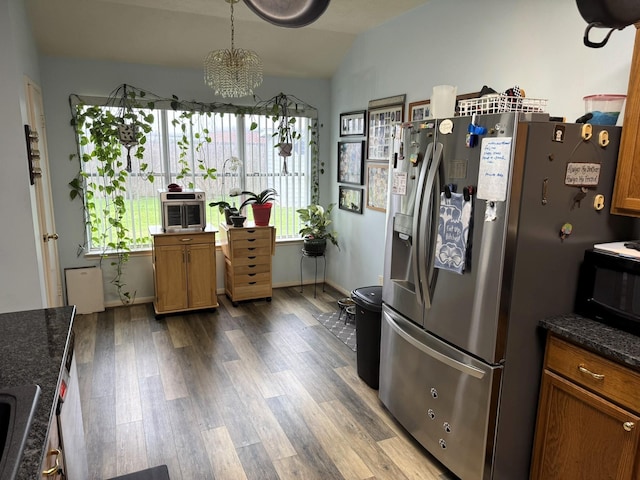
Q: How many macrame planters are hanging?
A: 2